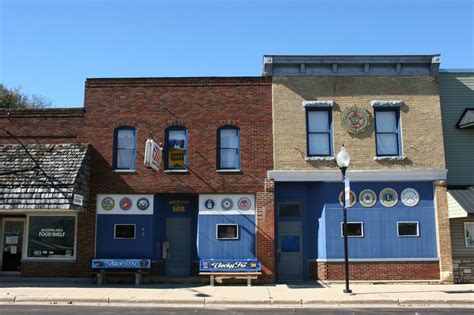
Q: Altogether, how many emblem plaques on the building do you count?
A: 11